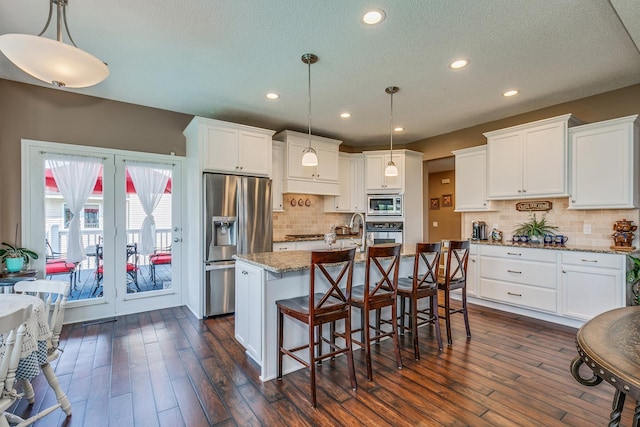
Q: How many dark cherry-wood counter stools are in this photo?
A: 4